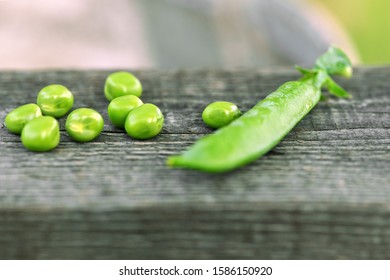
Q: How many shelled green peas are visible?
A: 8